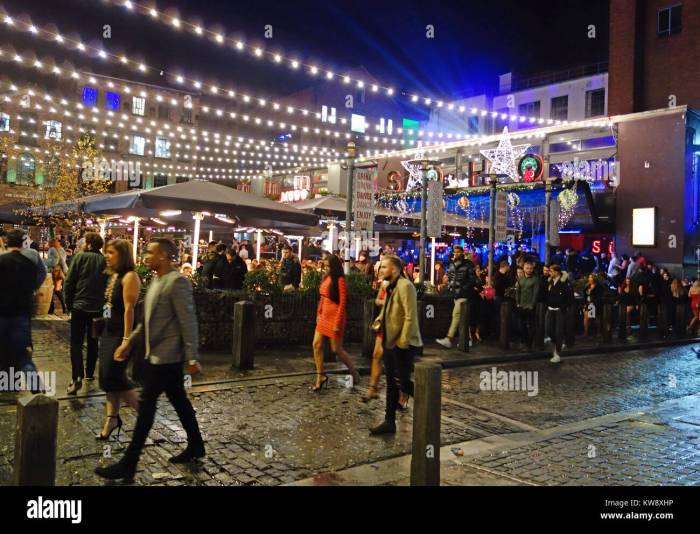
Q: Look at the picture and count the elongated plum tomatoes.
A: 0